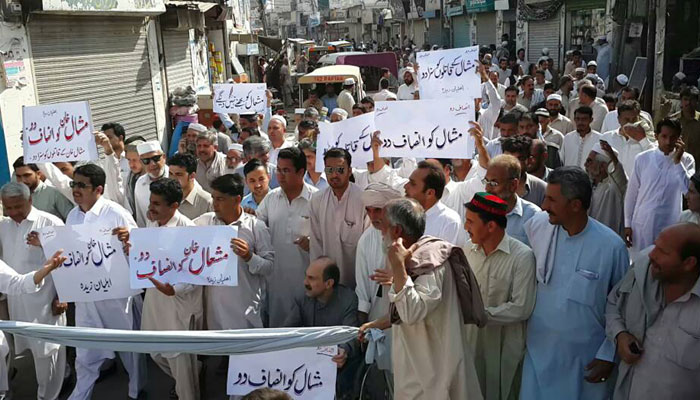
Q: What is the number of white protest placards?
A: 8